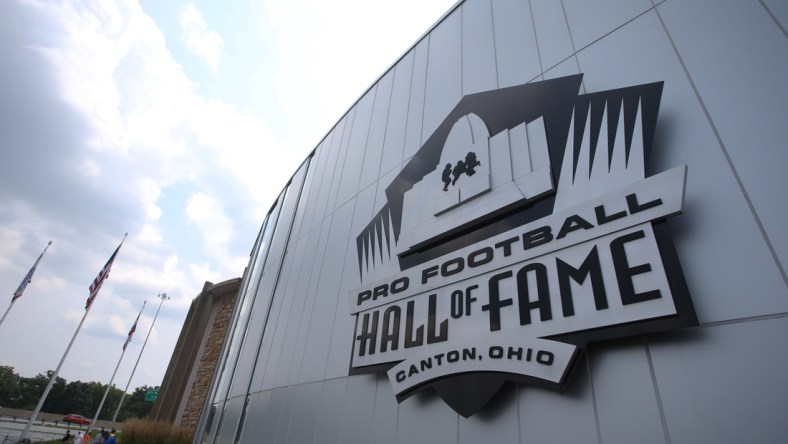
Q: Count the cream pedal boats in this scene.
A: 0